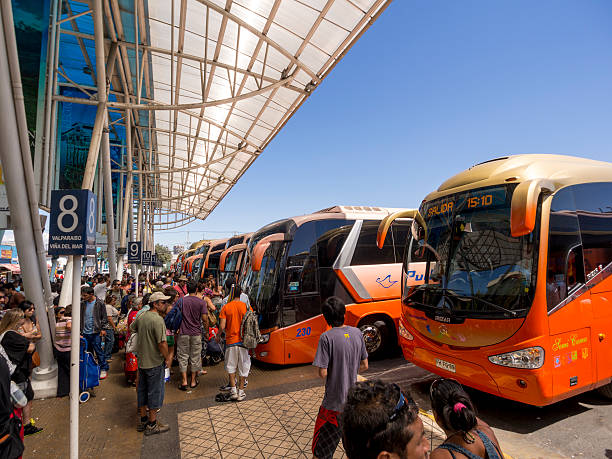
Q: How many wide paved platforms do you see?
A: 1